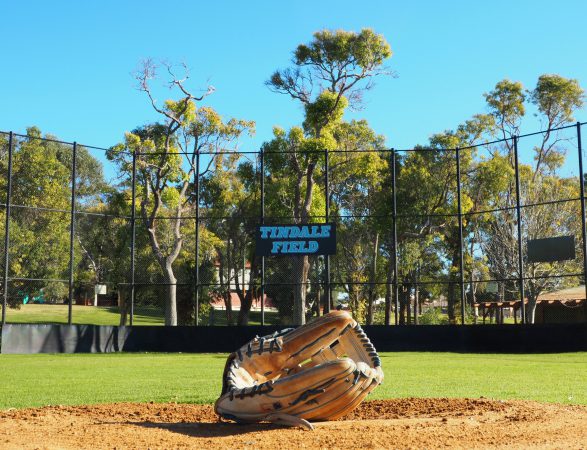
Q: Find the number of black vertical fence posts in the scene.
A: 10